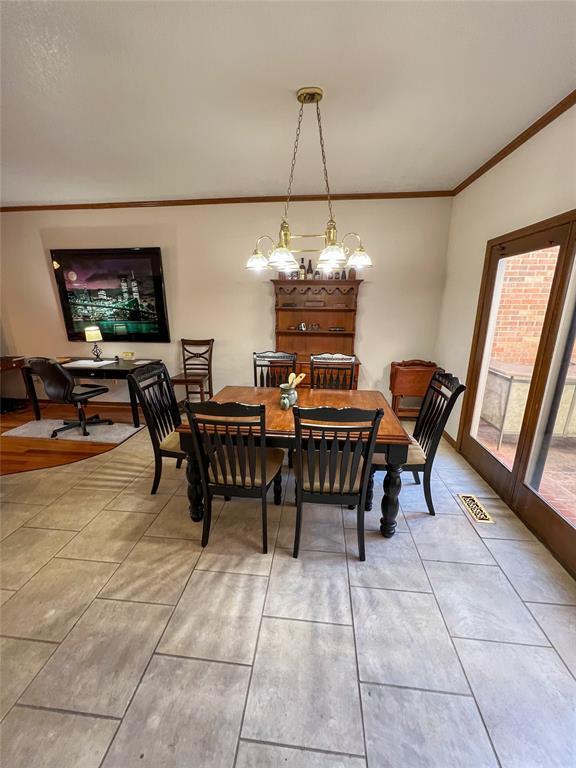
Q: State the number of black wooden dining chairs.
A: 6